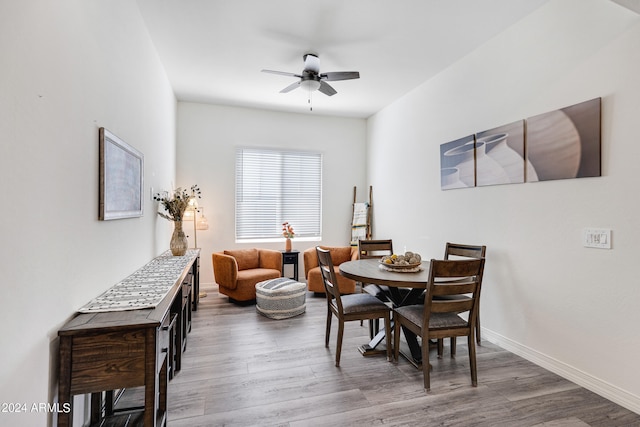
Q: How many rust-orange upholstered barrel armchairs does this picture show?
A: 2